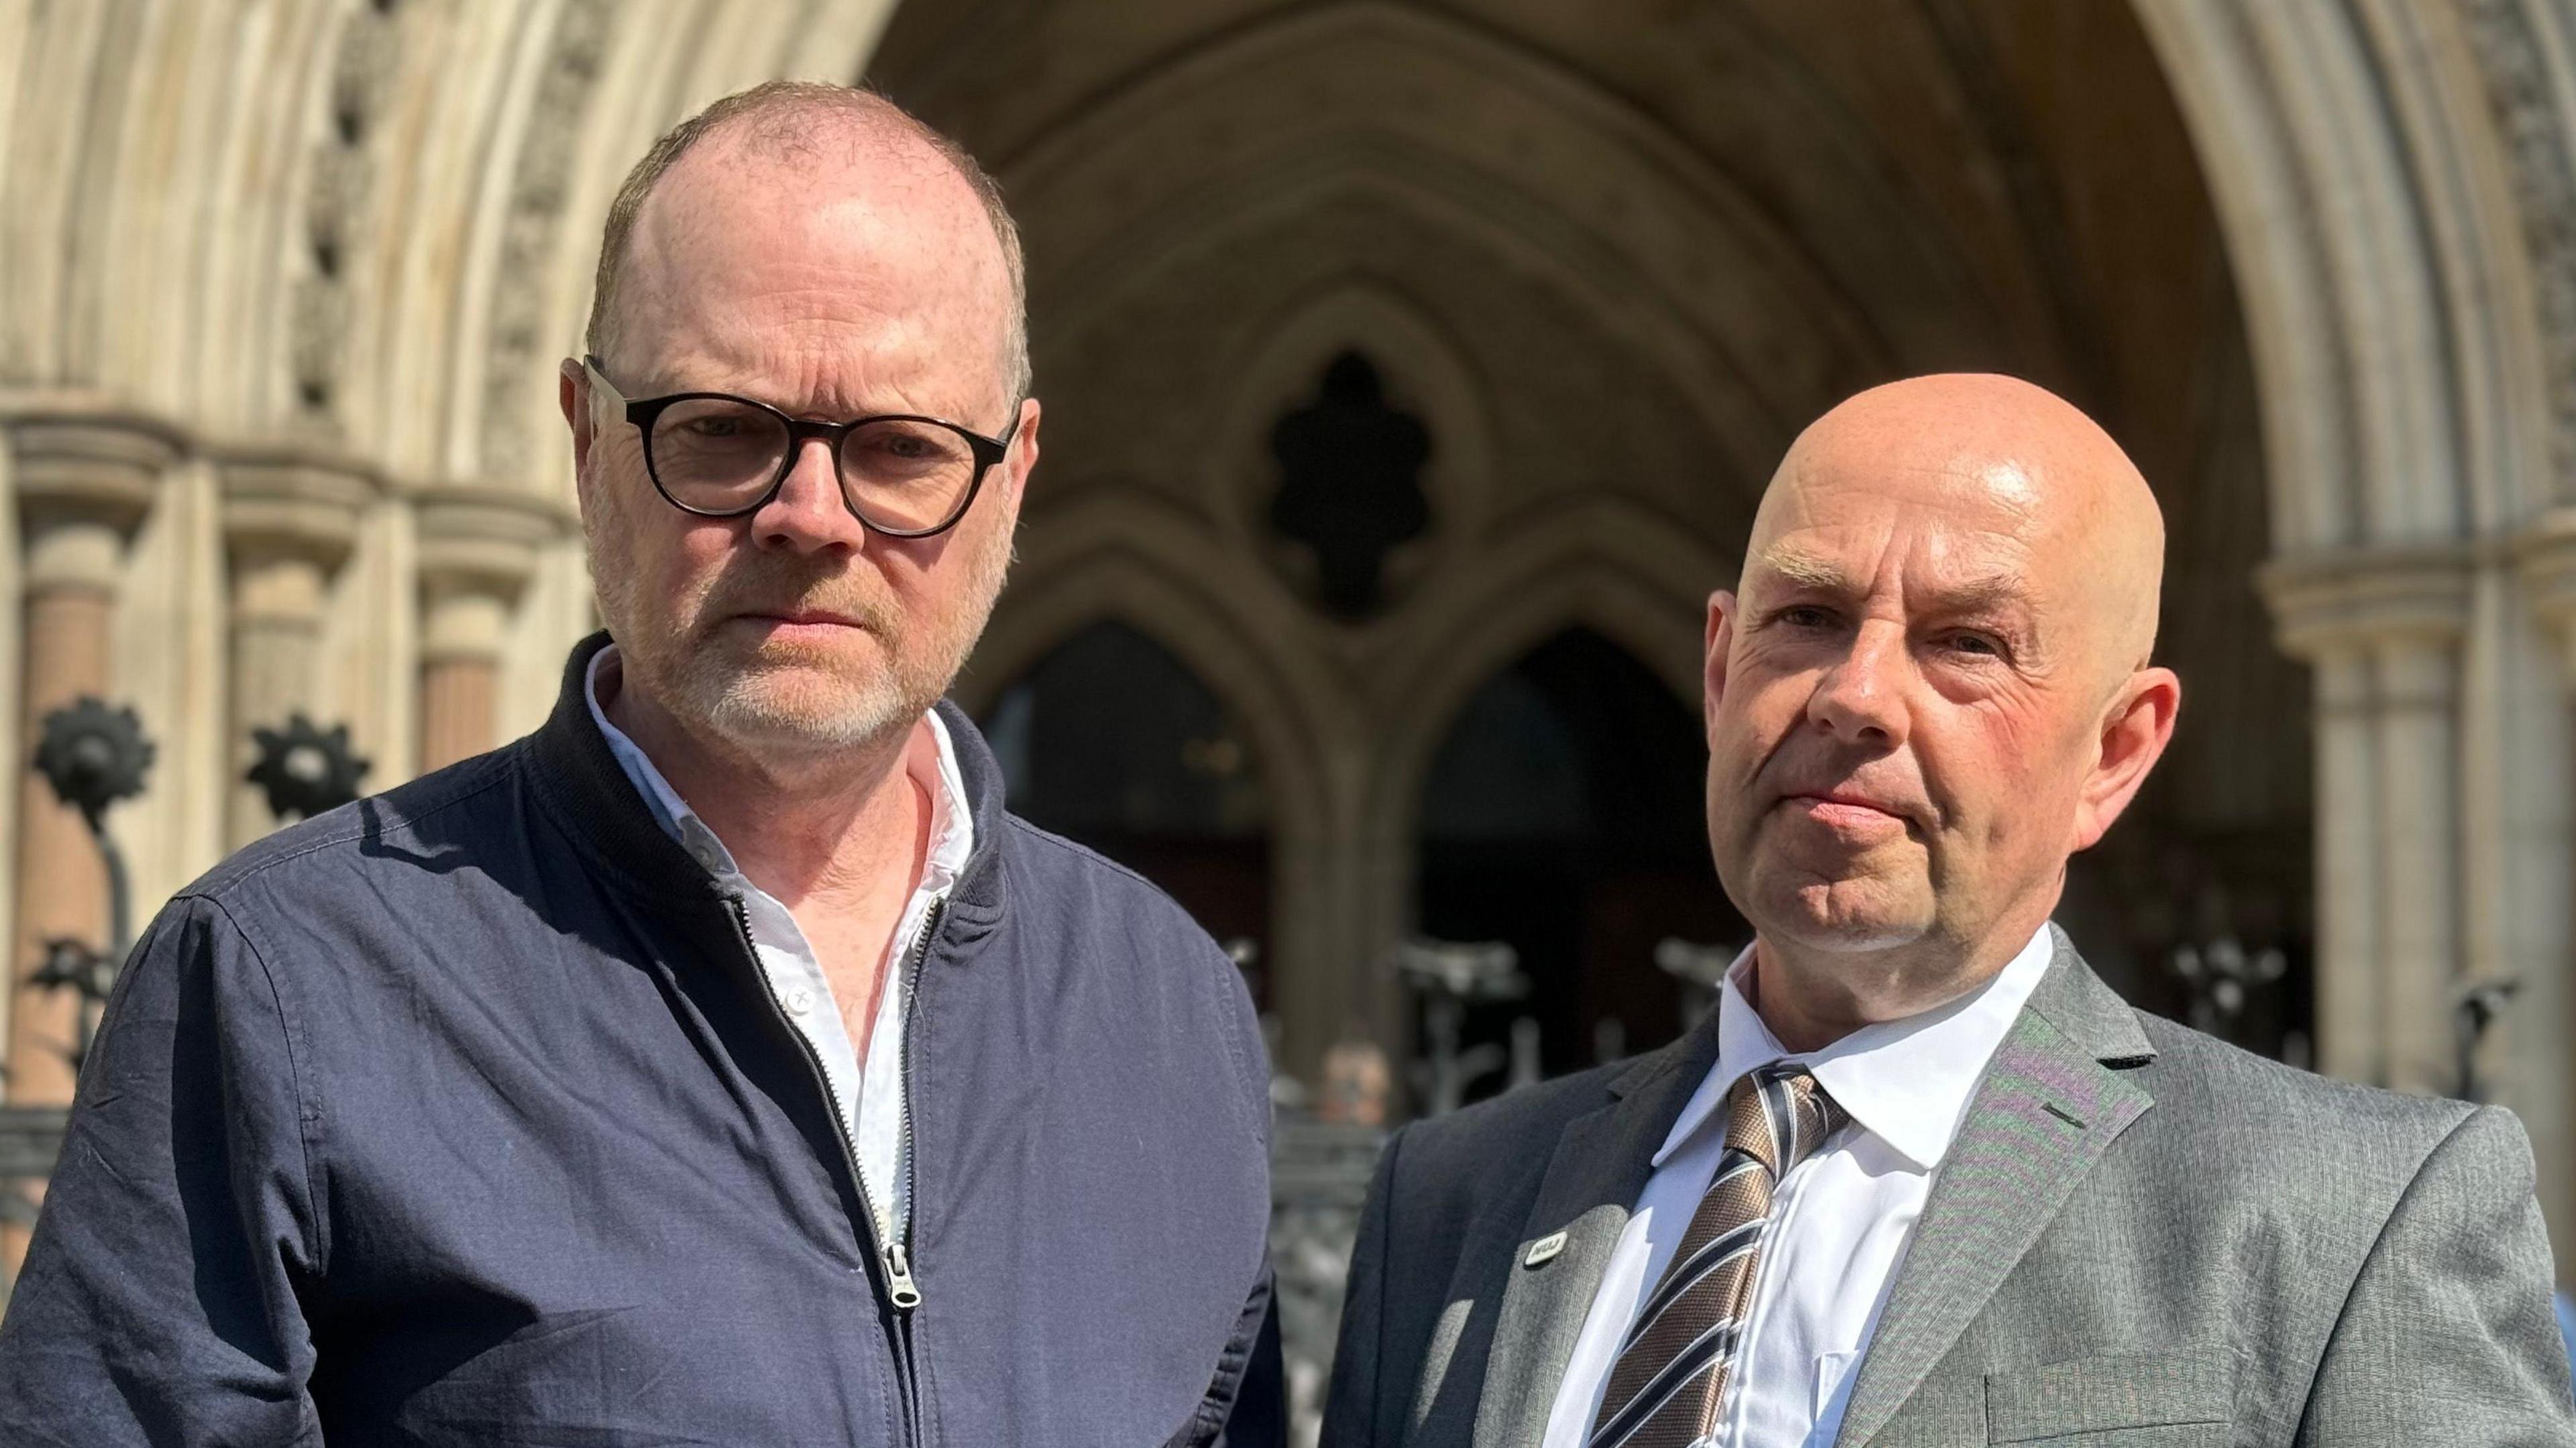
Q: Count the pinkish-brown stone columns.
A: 2